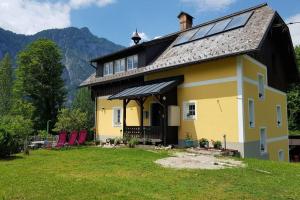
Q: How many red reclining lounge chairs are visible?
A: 3